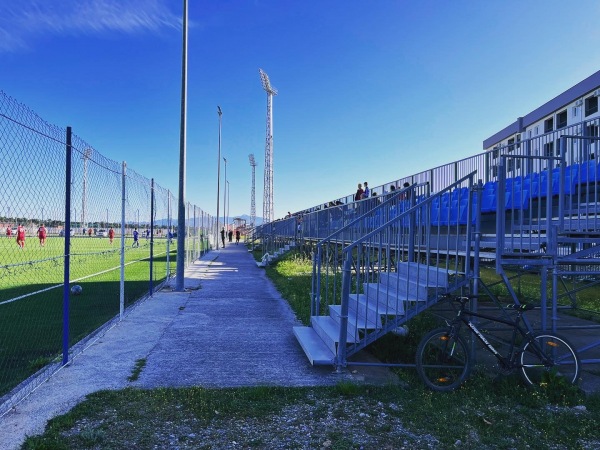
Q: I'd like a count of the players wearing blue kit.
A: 3